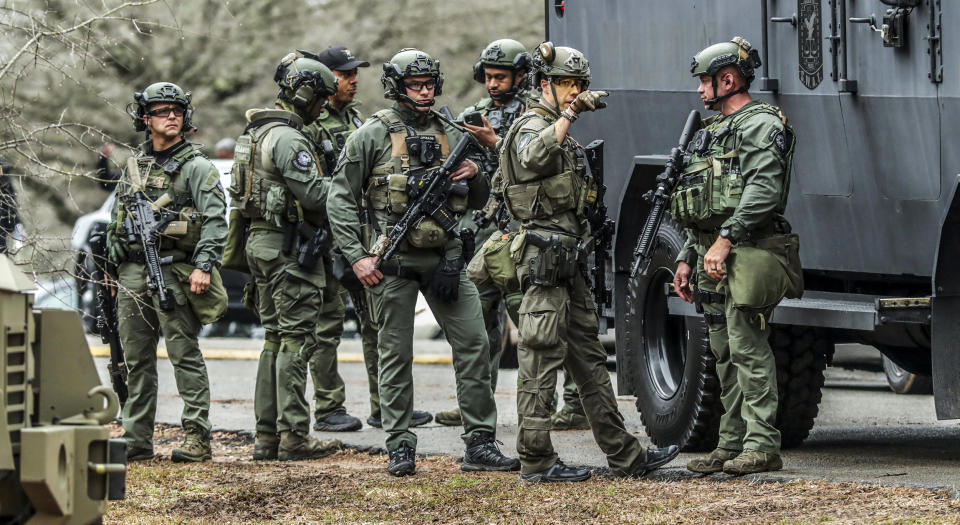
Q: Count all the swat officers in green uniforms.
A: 7